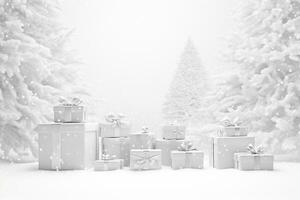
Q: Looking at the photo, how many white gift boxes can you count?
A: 13